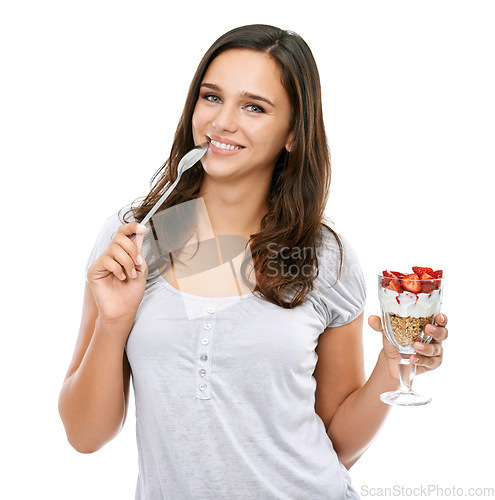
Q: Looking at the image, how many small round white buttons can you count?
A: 6